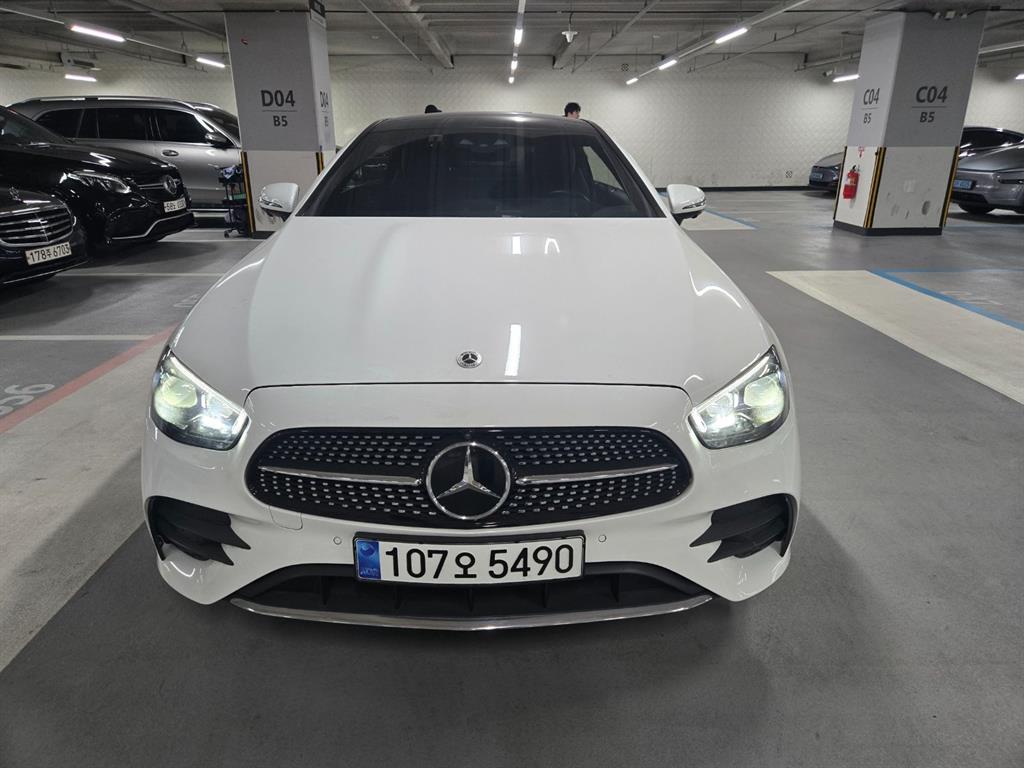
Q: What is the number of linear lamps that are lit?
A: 11